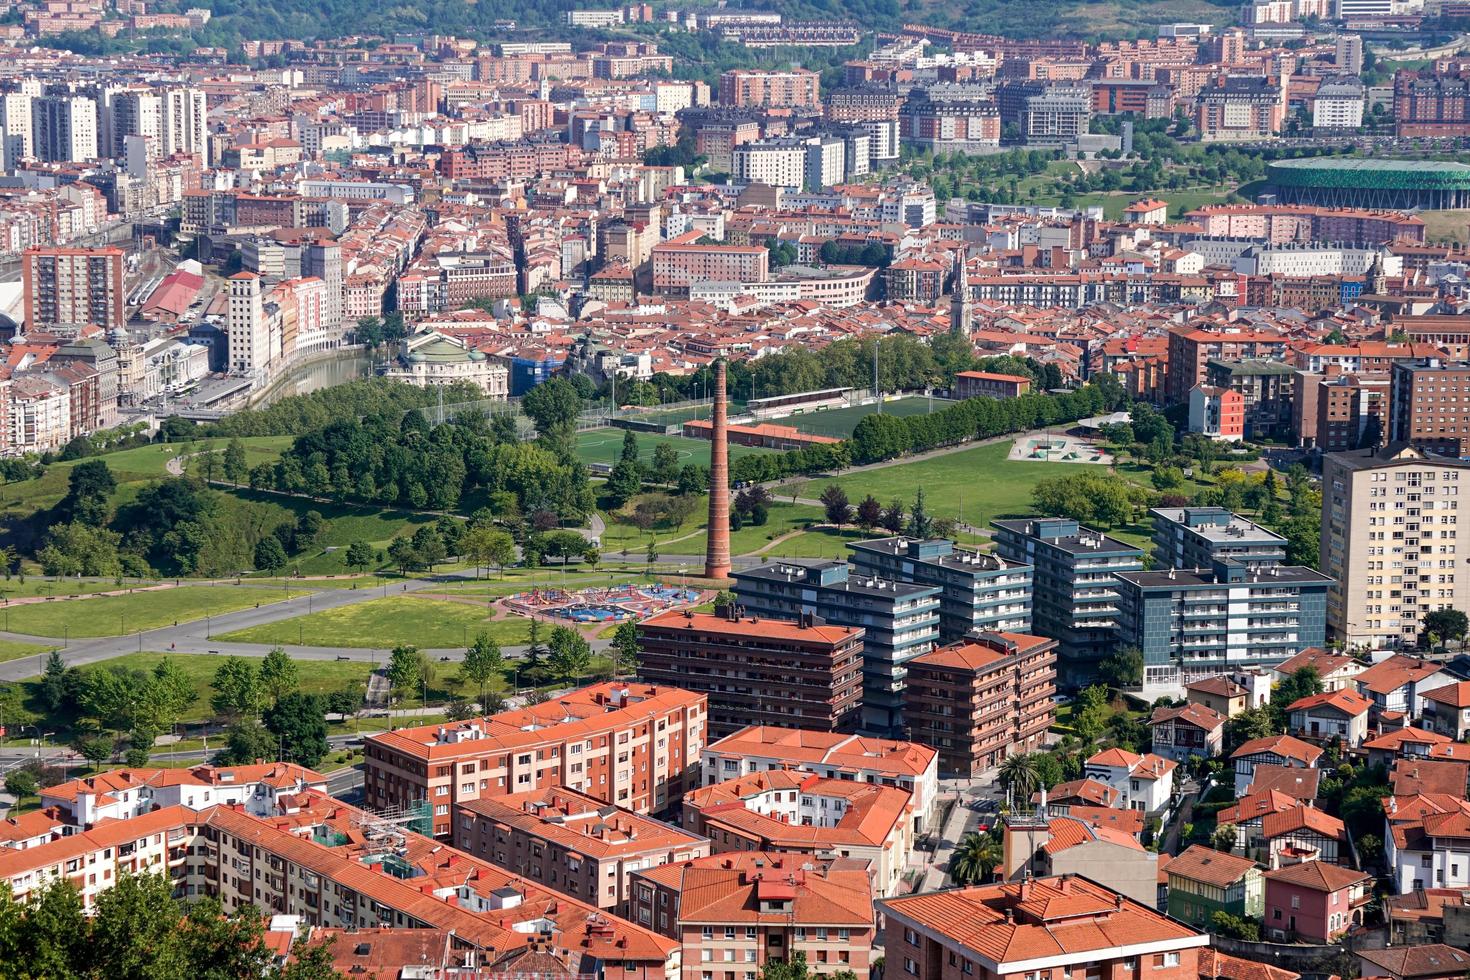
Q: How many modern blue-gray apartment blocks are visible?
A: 5